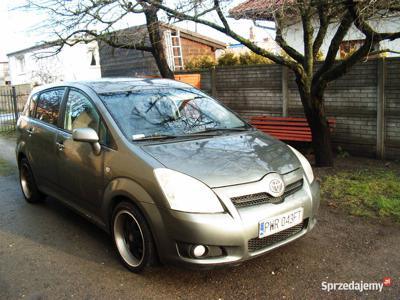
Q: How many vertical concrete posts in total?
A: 3